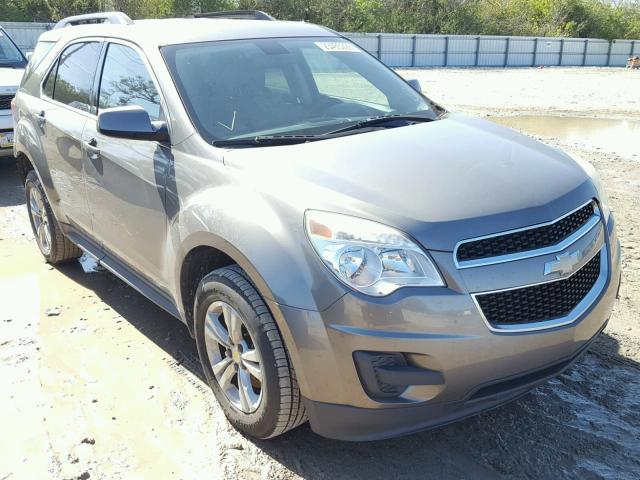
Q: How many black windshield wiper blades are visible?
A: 2